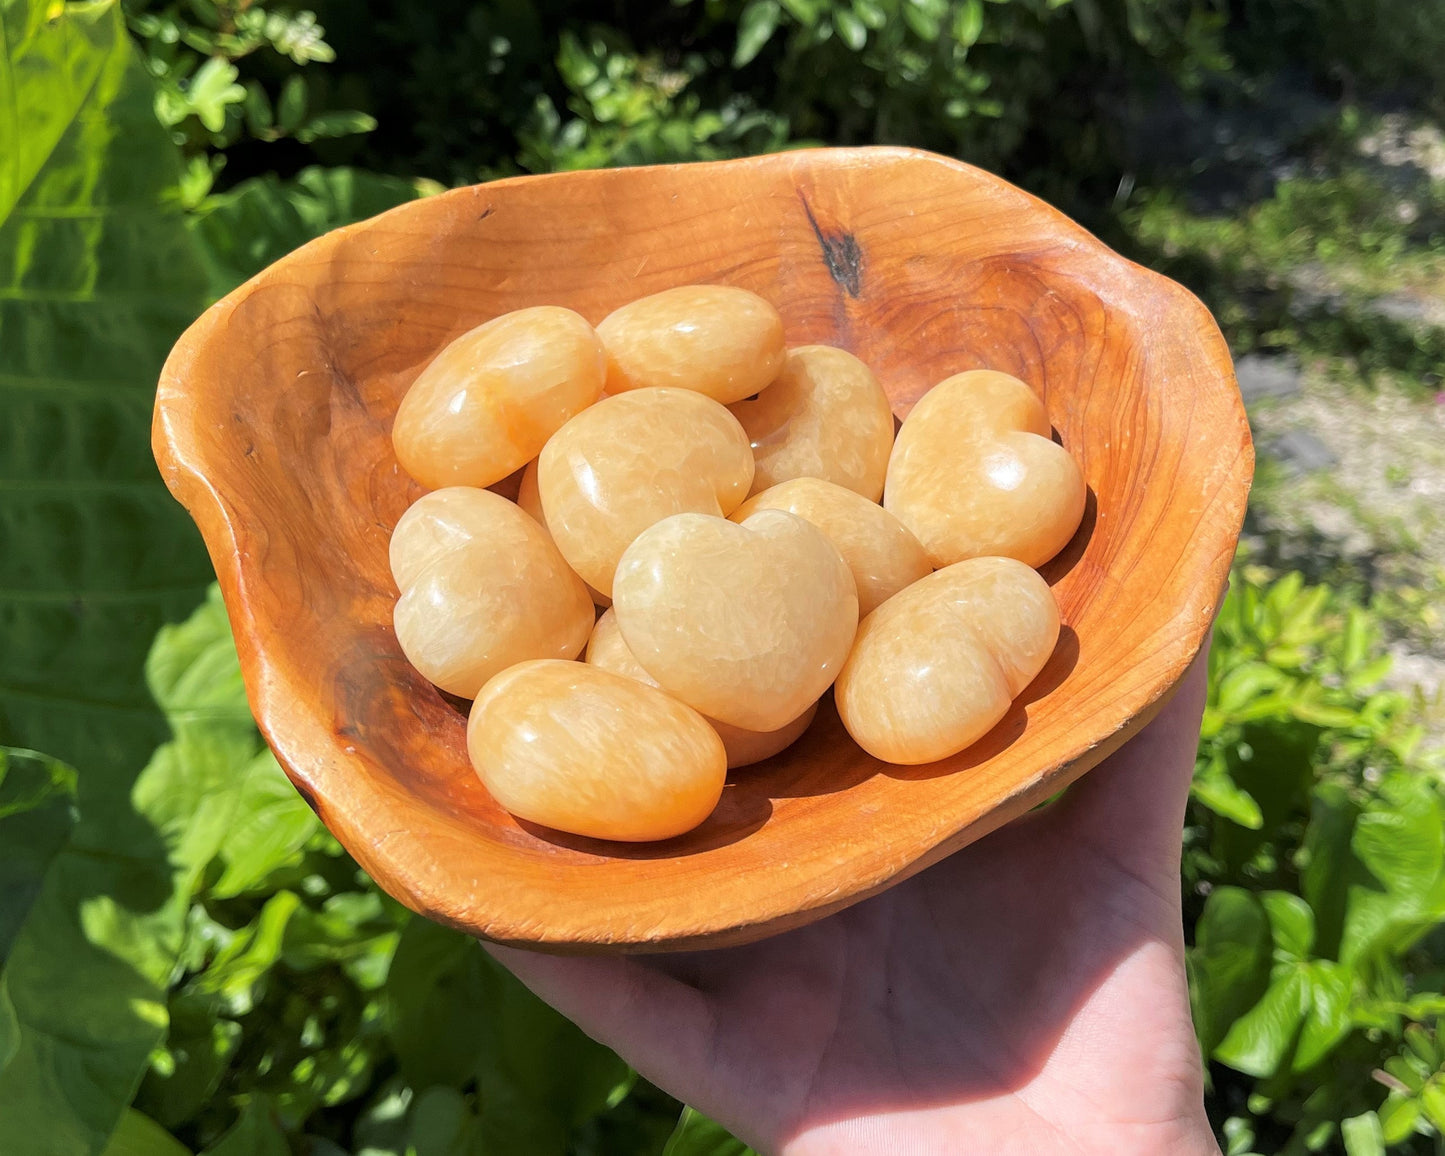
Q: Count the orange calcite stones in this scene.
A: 12